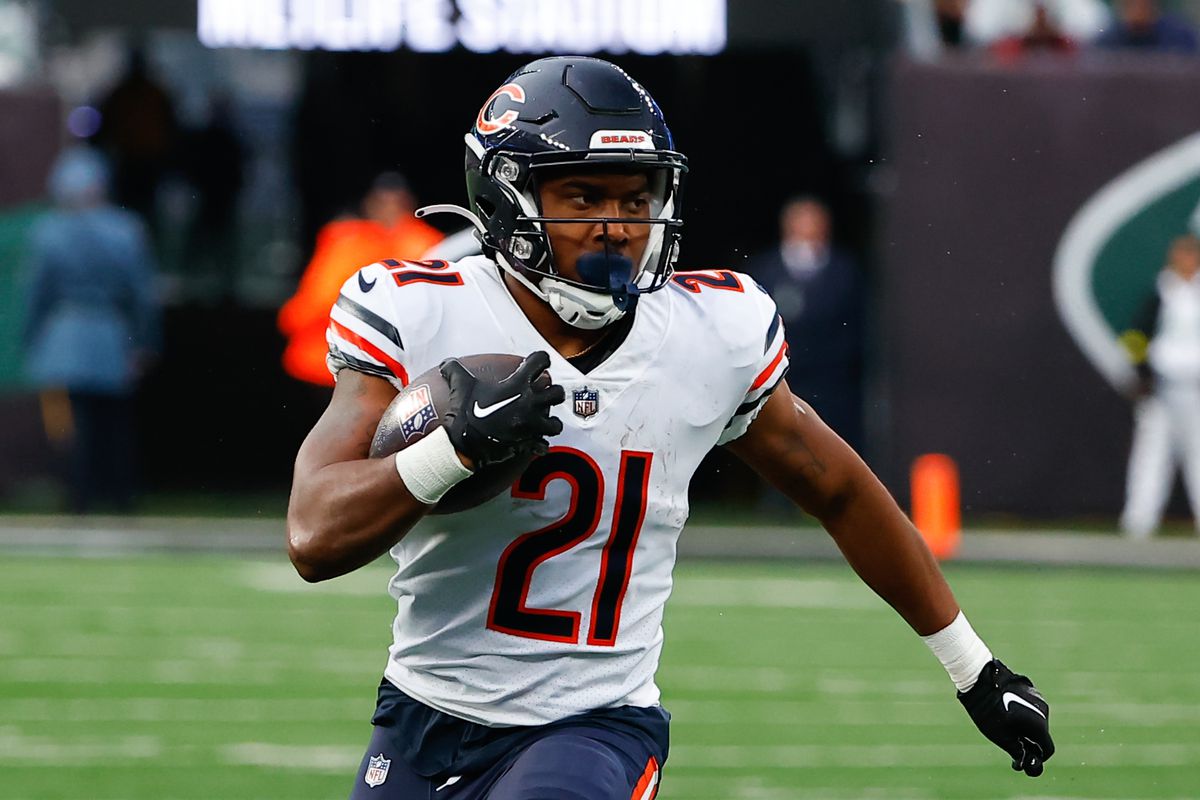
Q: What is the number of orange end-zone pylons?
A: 1